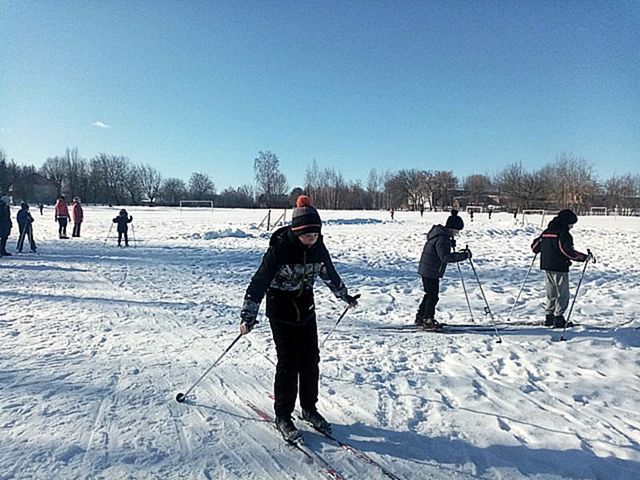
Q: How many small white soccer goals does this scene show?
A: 4